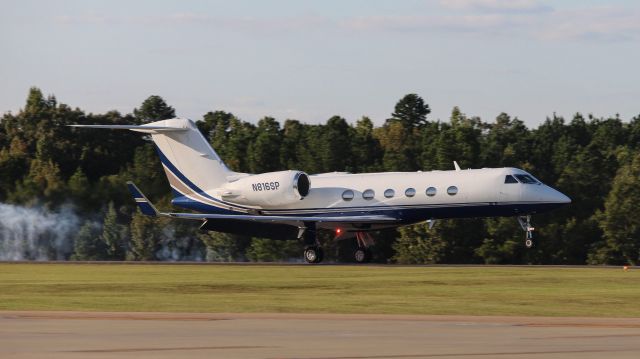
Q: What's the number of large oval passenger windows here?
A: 6